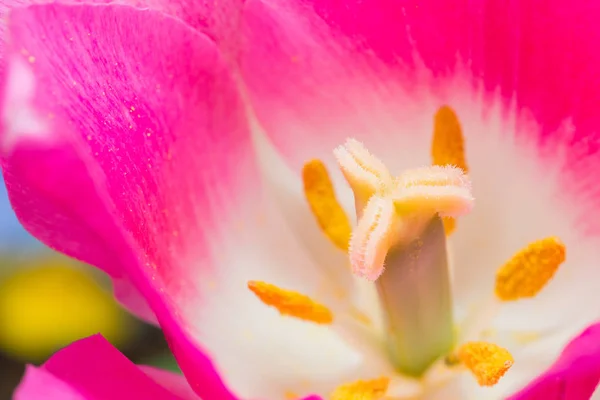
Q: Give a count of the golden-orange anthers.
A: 6